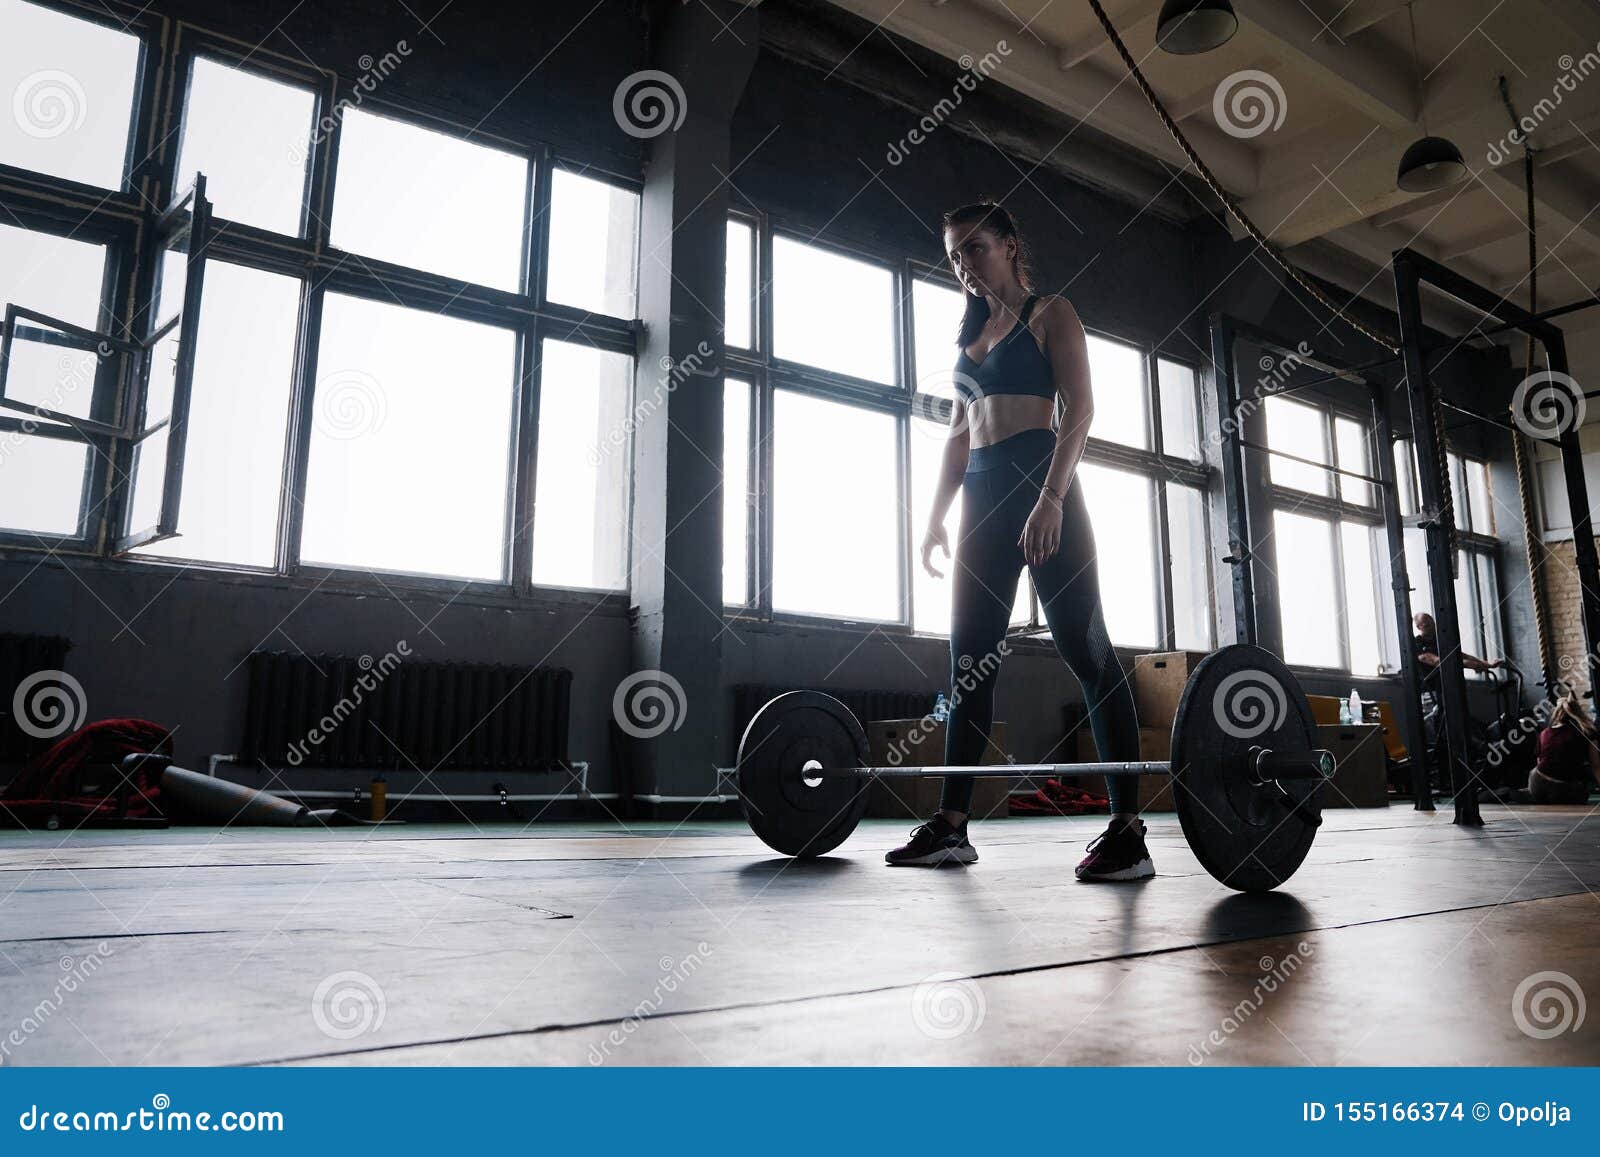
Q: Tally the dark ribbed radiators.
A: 3